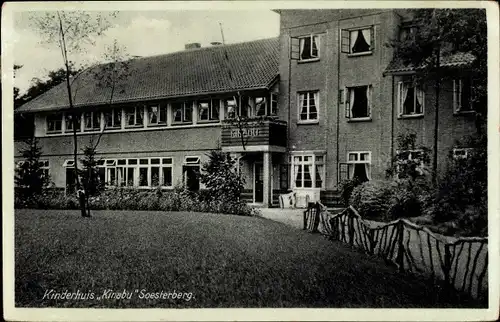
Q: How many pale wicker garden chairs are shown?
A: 2